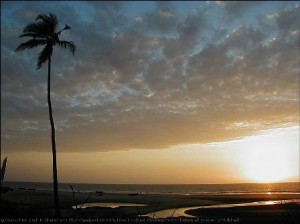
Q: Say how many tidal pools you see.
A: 2